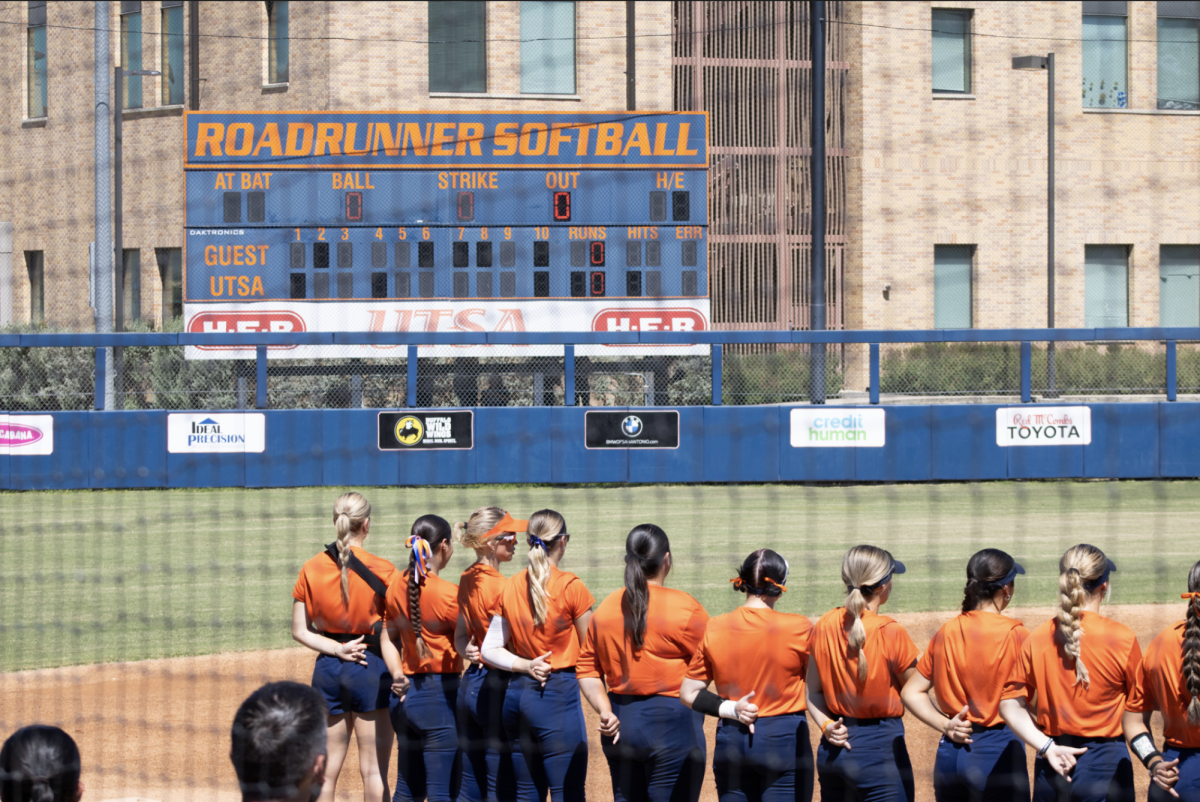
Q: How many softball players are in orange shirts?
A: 10